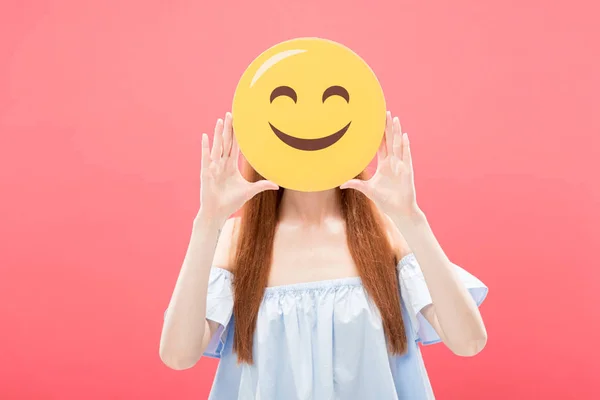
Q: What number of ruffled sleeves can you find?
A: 2